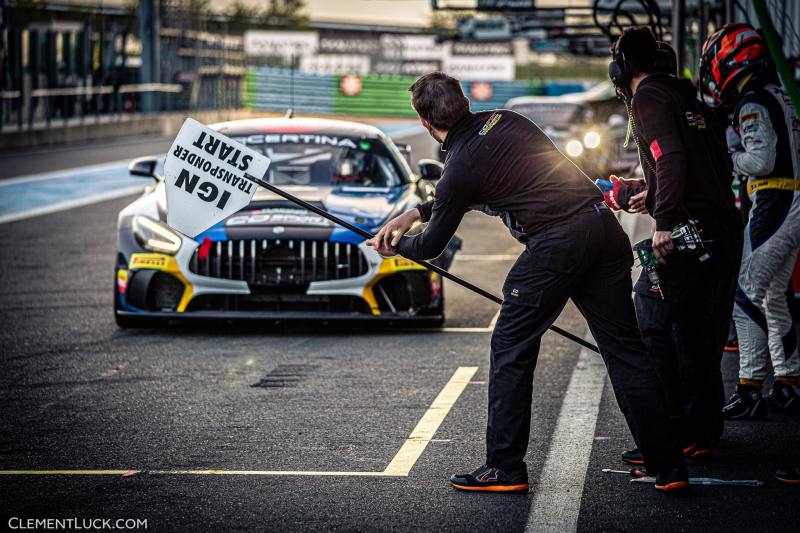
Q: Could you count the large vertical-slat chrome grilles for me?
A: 1